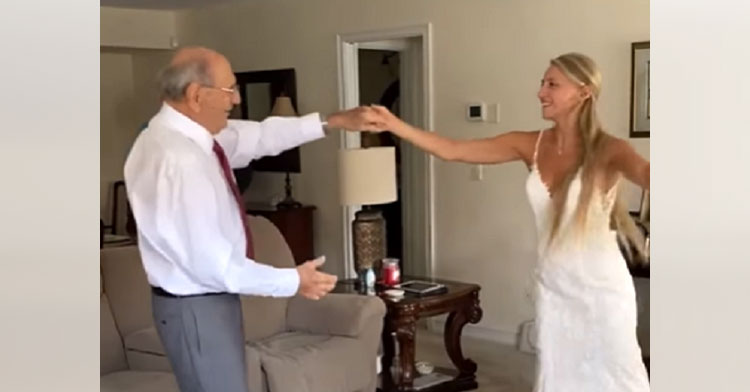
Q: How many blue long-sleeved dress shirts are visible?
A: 0